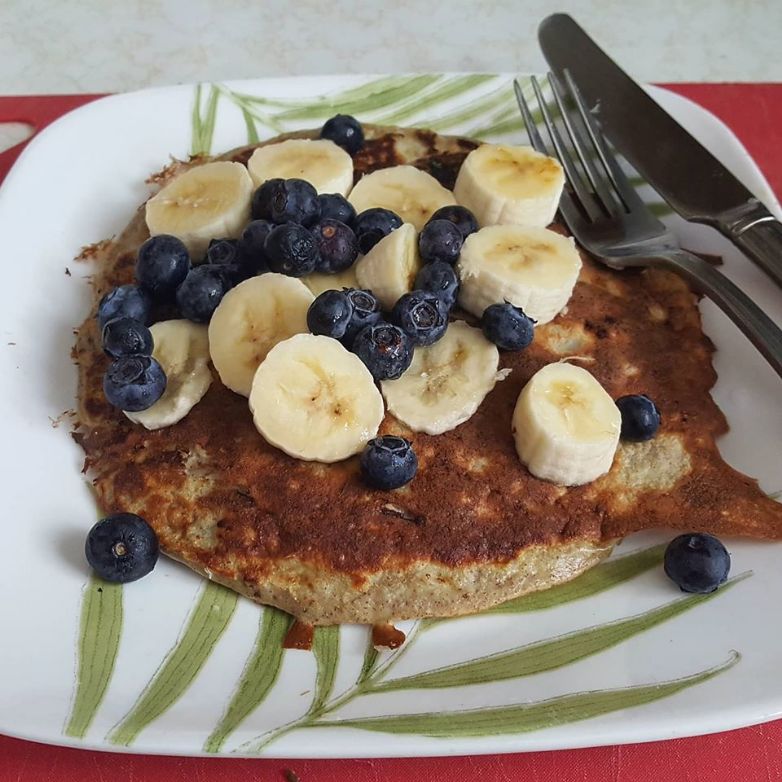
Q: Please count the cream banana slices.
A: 12